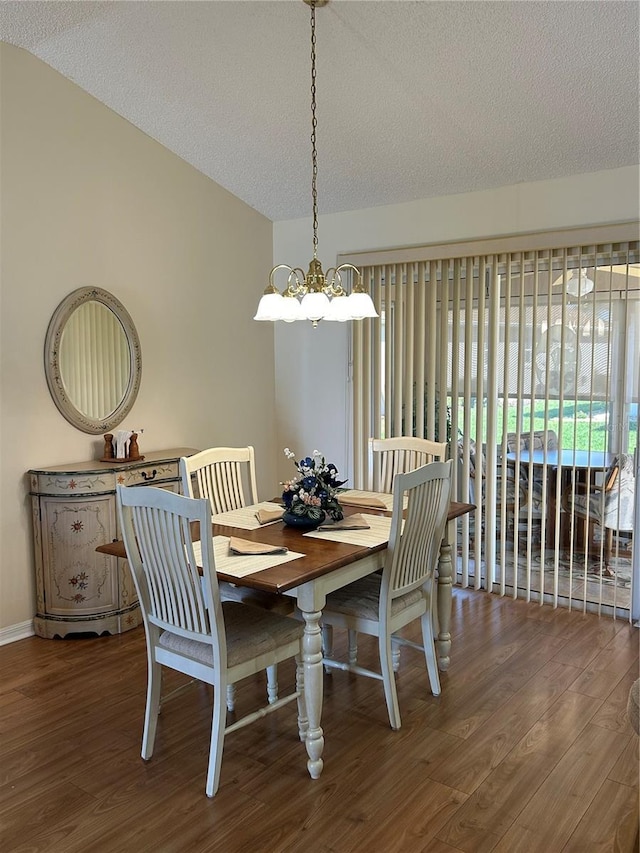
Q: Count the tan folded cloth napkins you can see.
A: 4